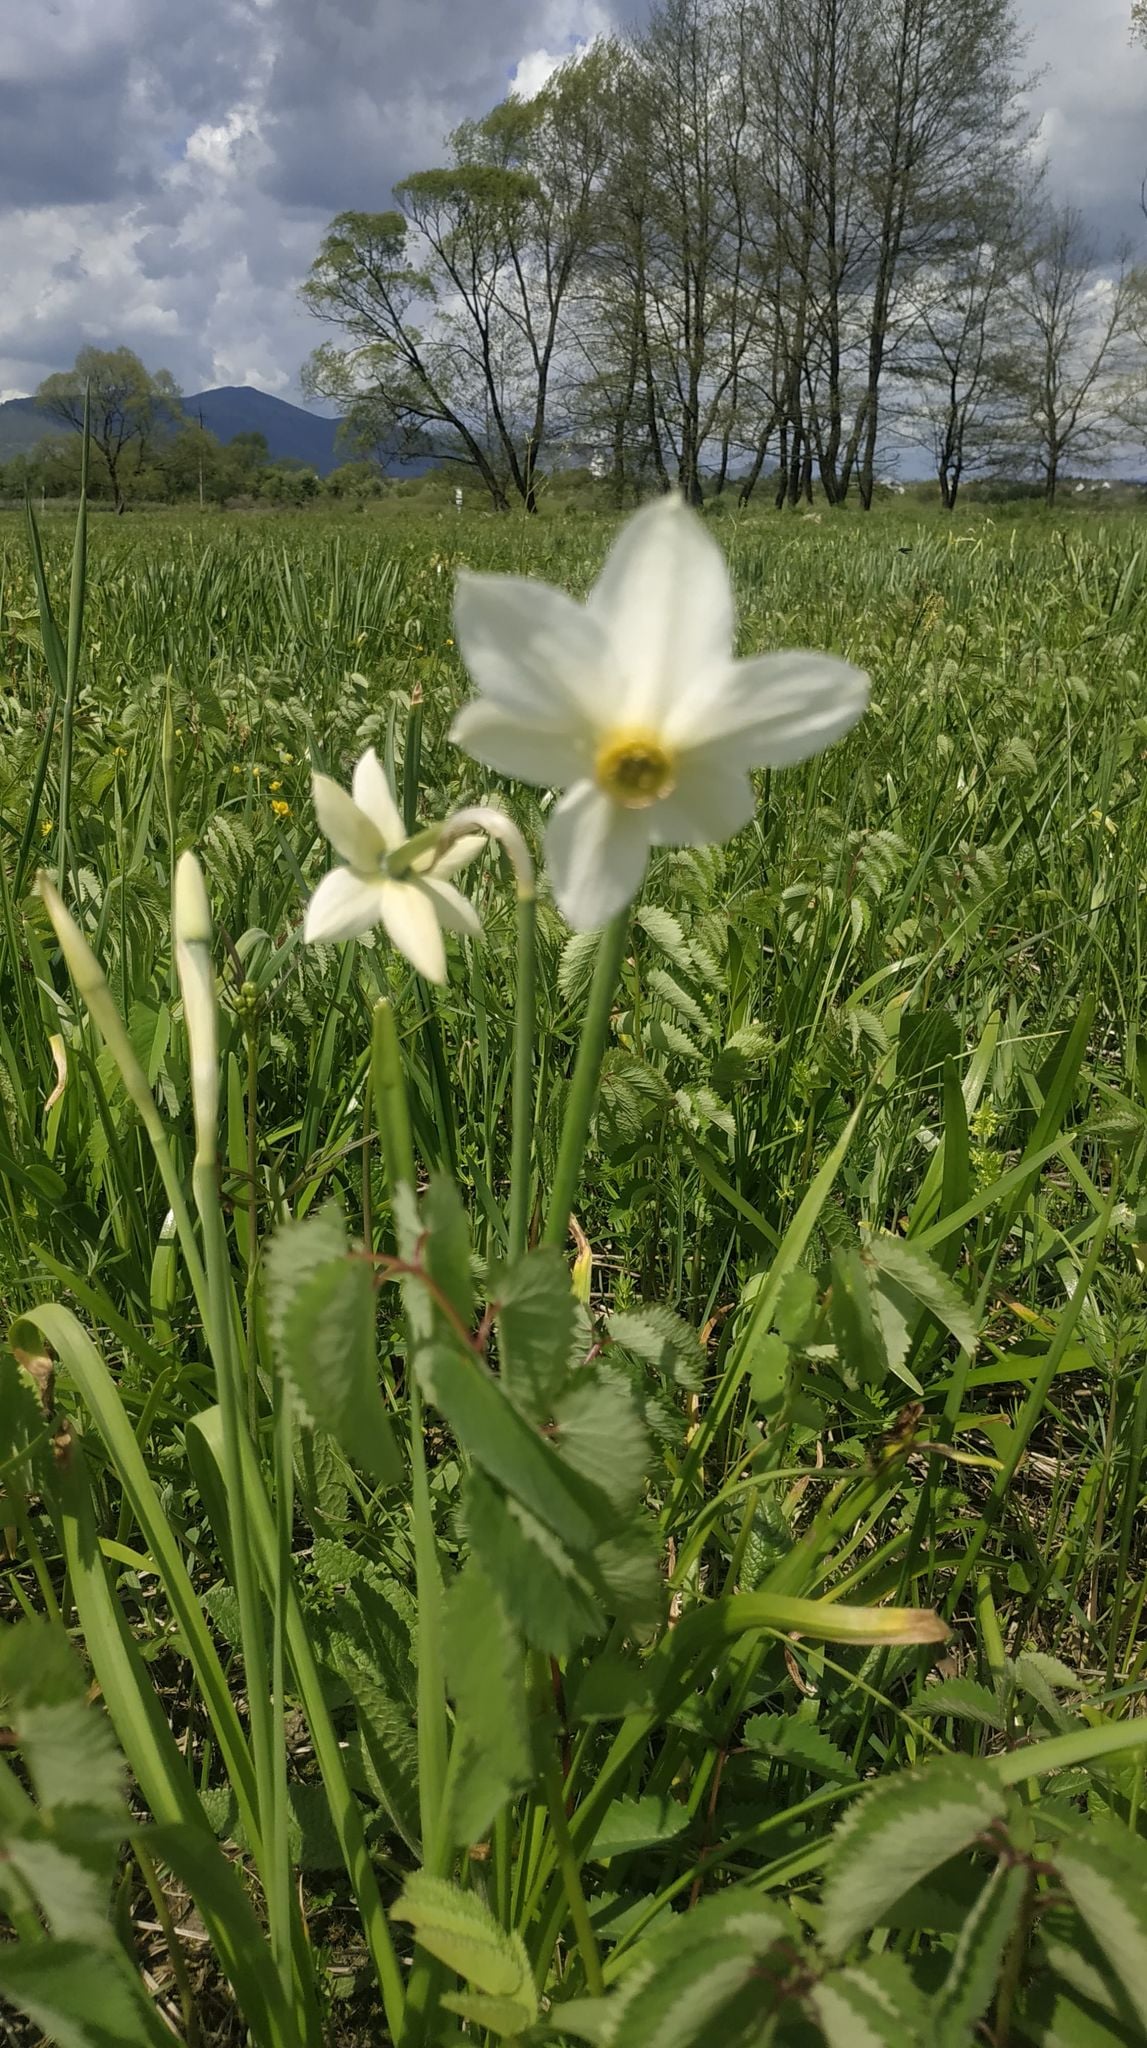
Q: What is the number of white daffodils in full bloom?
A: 2